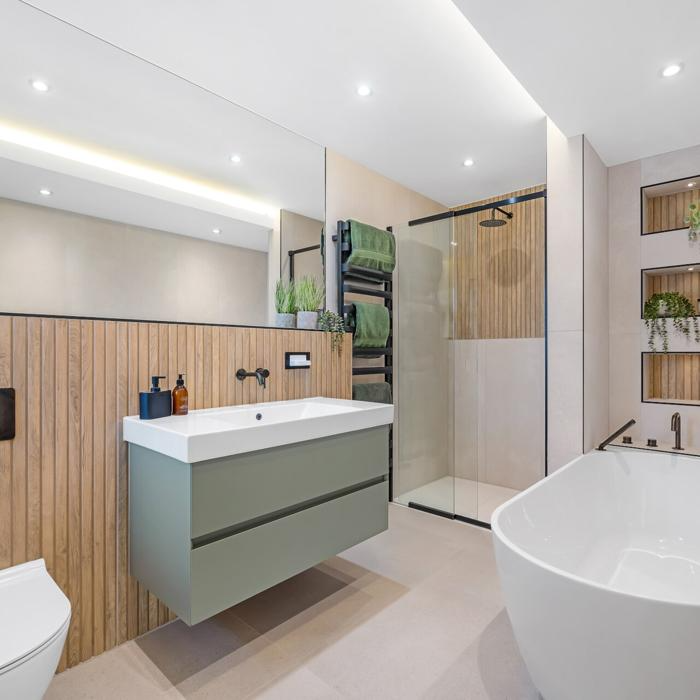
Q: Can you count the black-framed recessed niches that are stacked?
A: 3